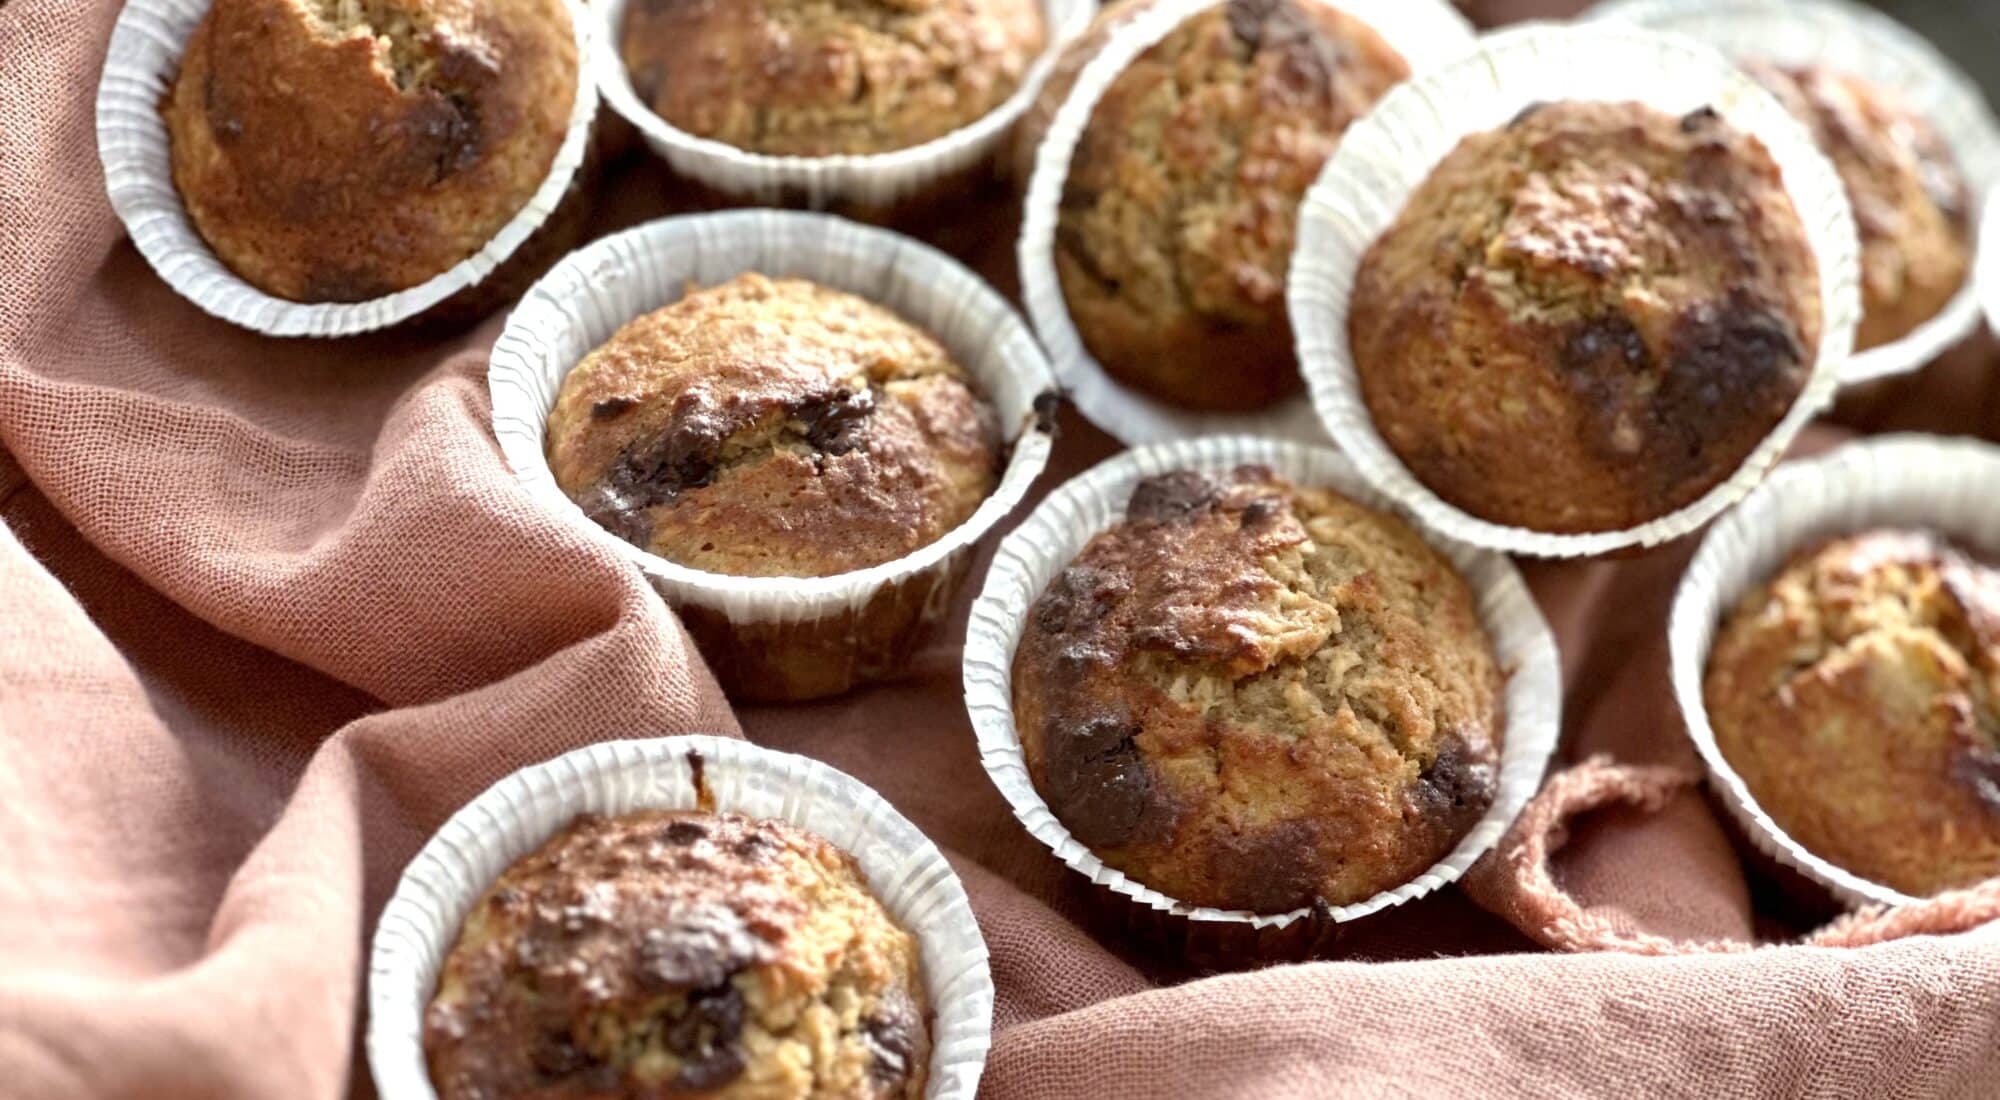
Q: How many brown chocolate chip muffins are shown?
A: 9